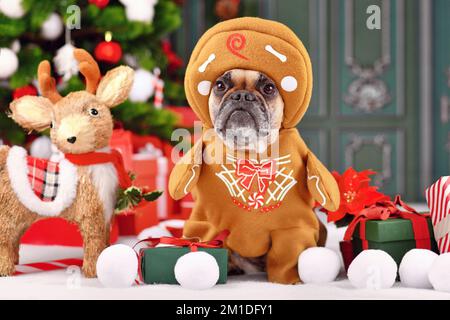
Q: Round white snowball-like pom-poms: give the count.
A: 6